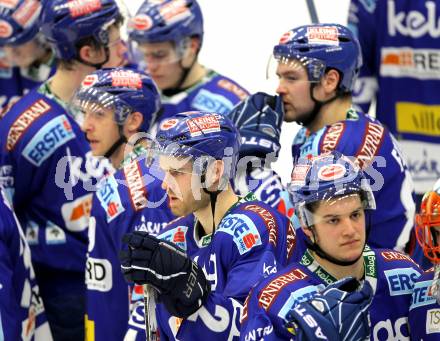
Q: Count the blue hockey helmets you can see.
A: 7